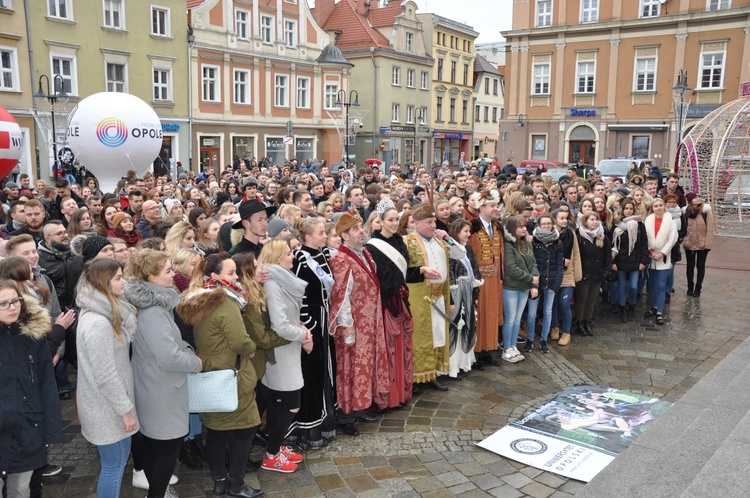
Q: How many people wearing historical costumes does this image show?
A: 6